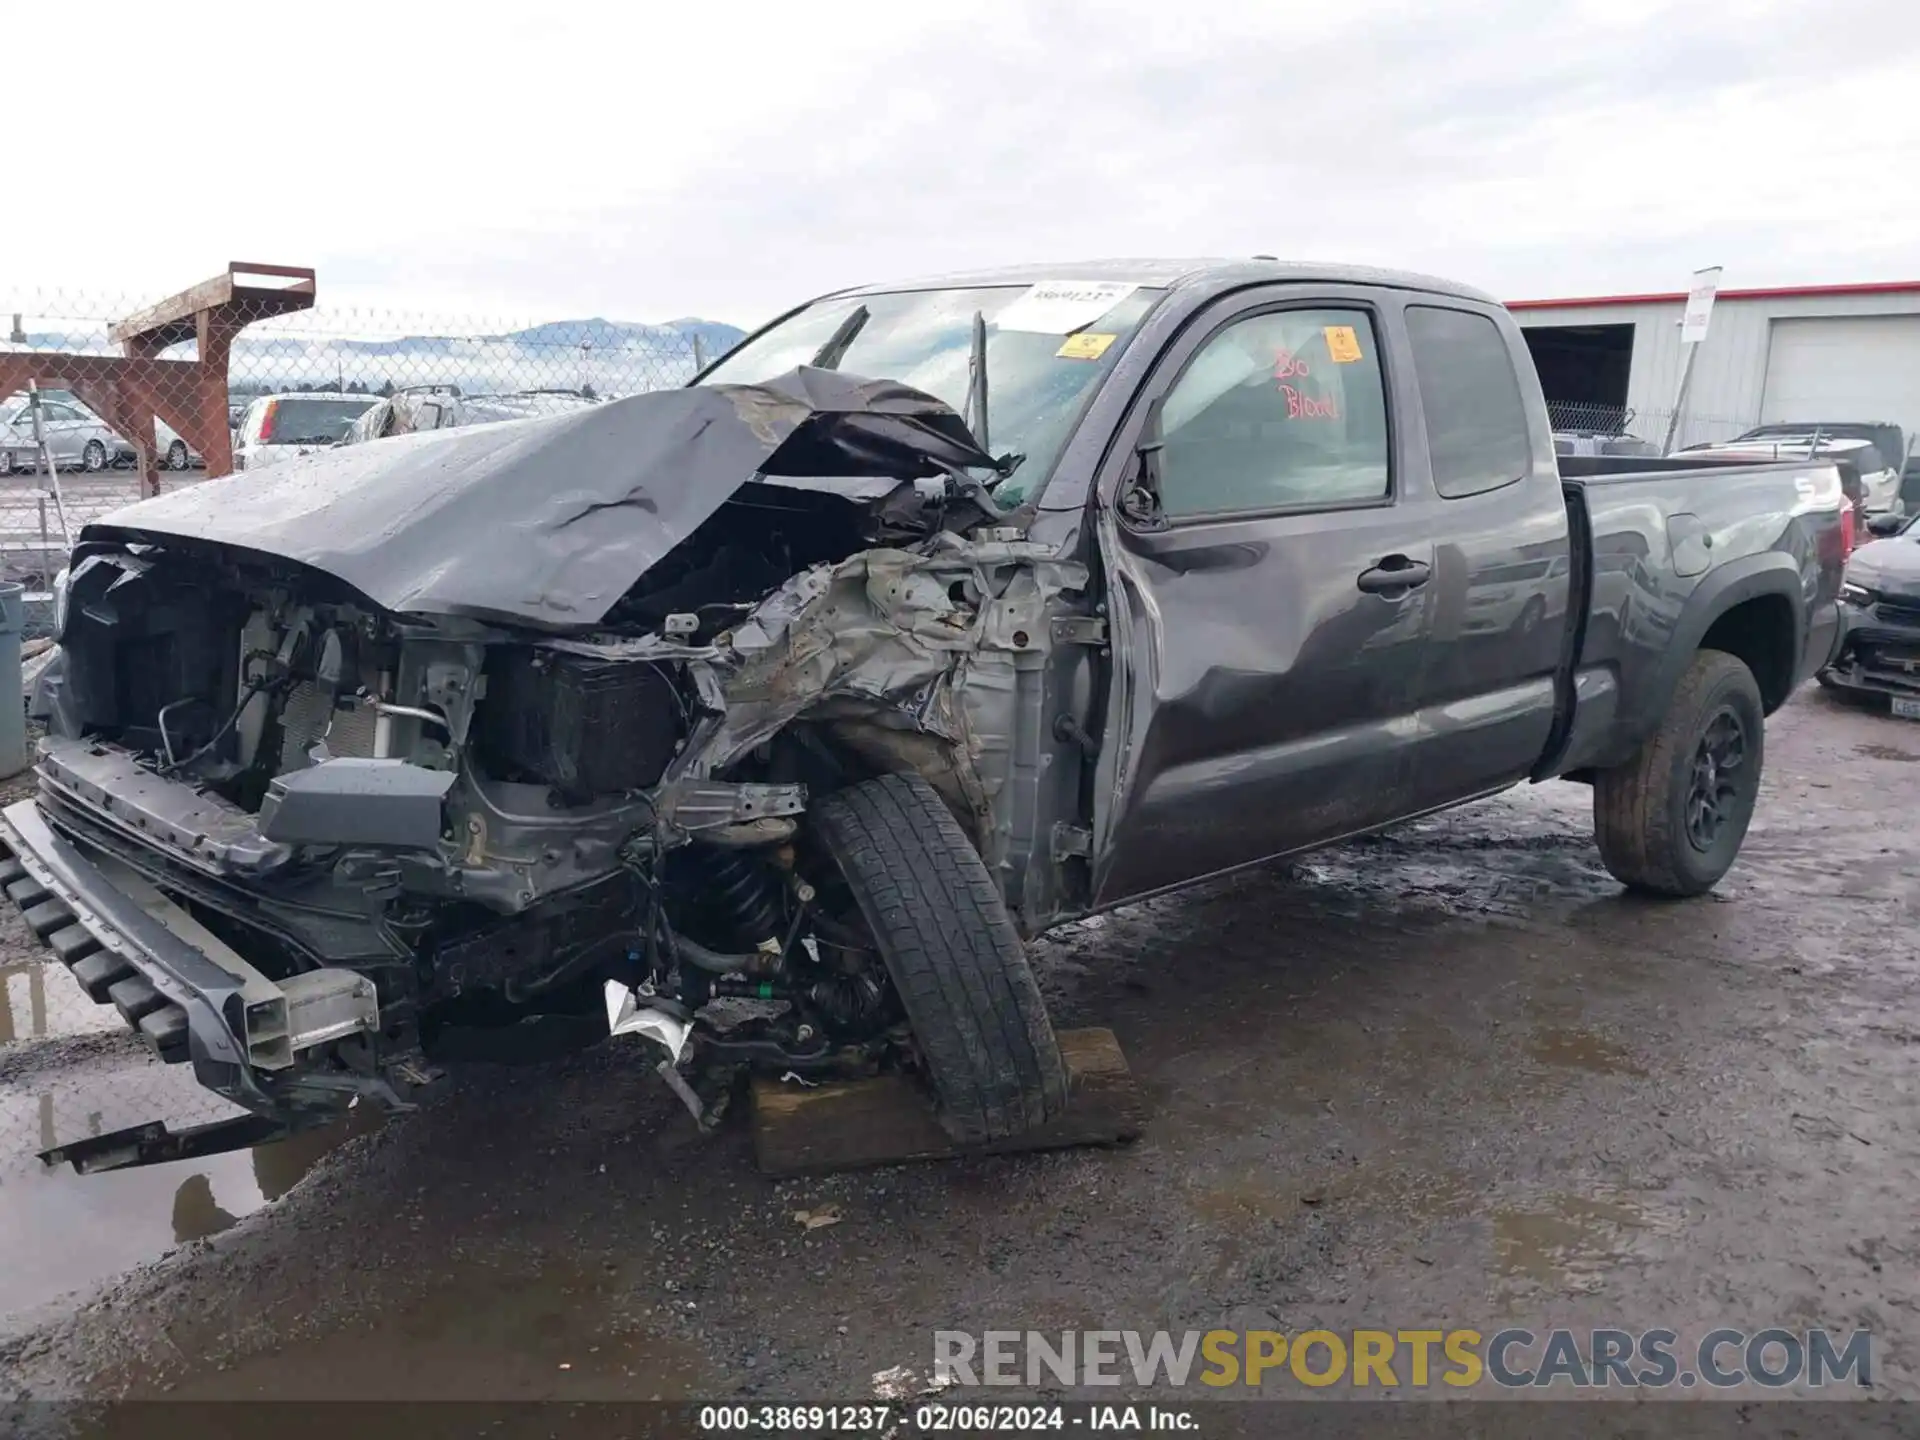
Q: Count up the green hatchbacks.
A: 0